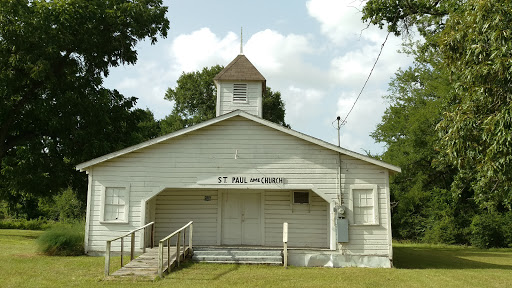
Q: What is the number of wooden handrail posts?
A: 10